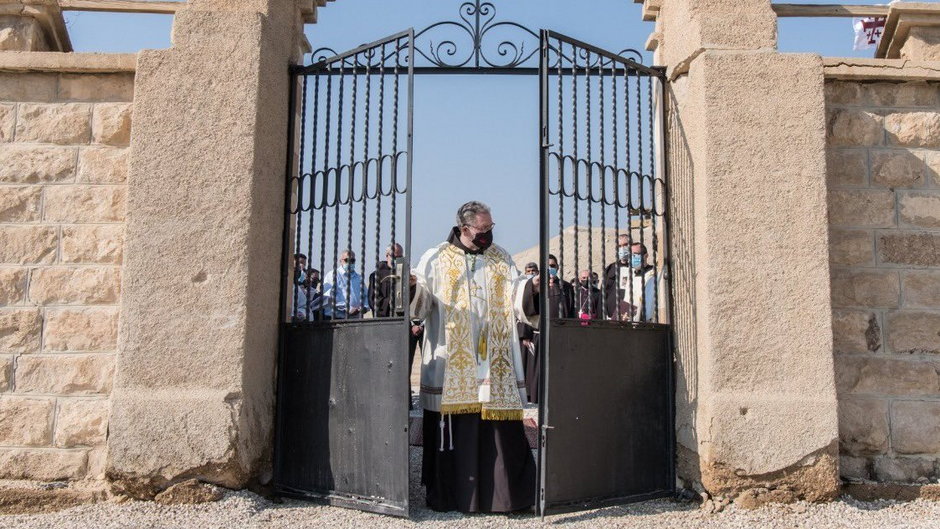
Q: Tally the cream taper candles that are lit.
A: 0